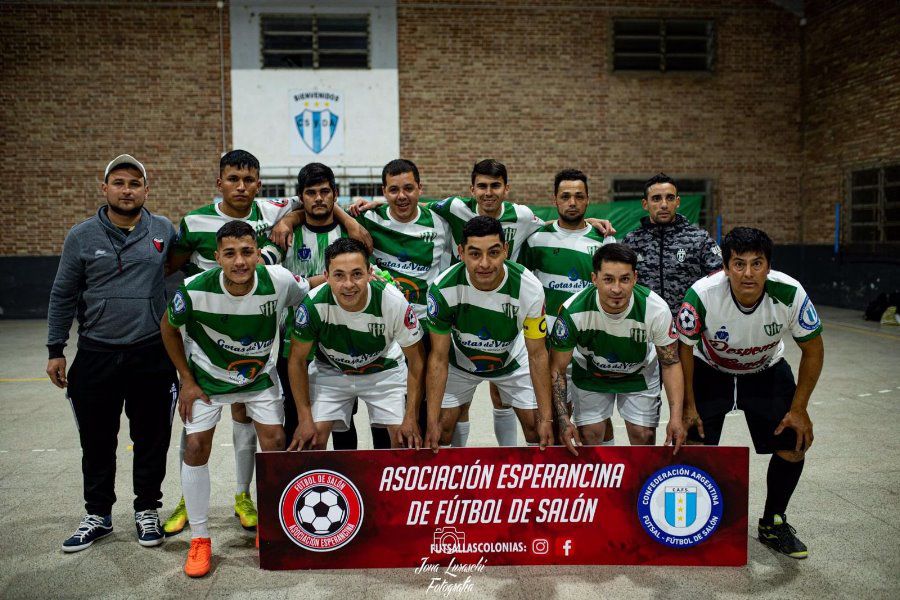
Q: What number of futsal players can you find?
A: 10